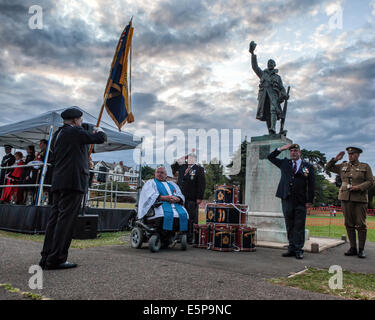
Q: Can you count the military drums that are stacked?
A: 5